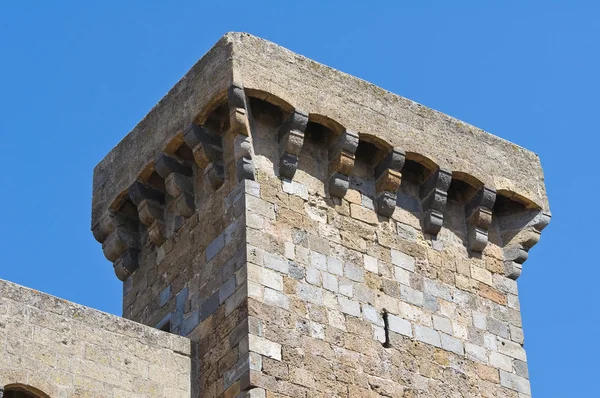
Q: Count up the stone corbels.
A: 11